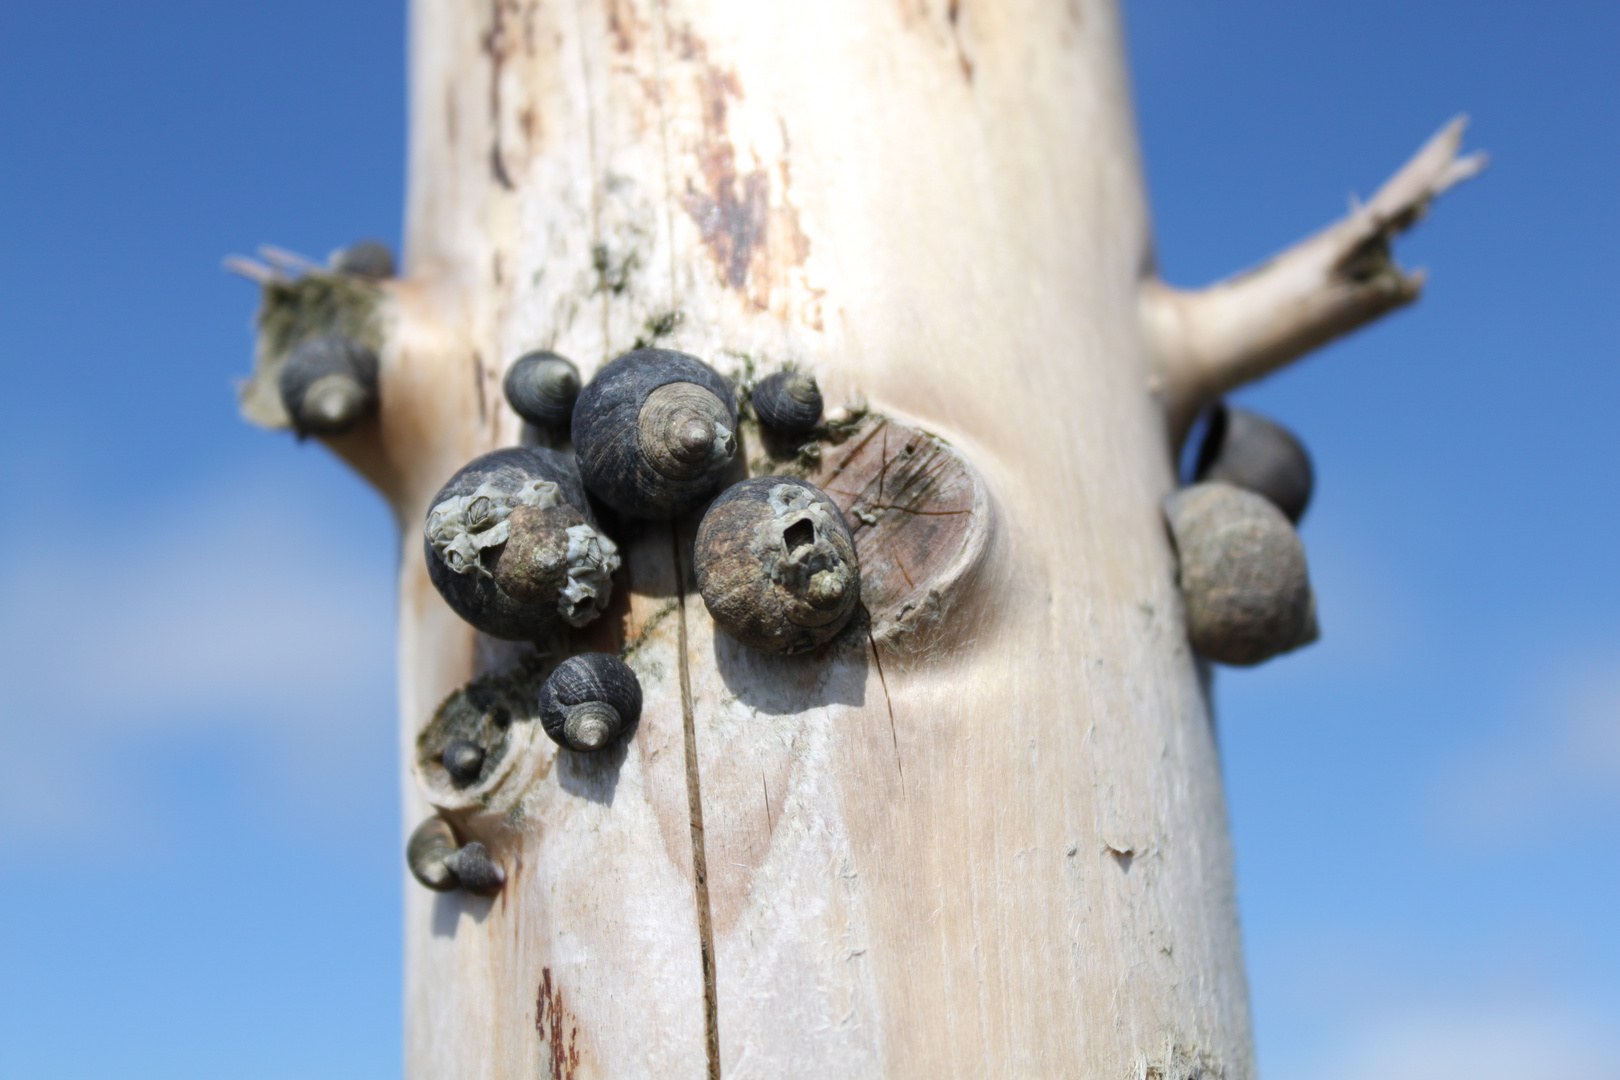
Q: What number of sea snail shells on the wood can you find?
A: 13